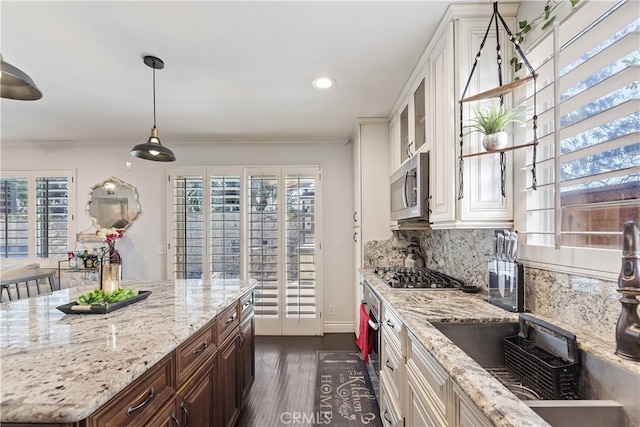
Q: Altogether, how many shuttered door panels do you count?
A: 4